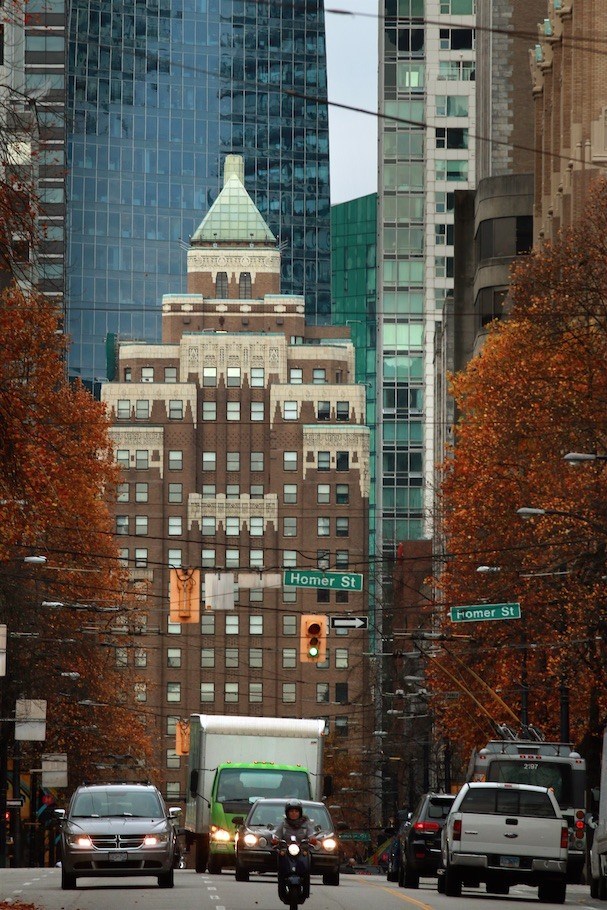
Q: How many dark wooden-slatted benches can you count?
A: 0